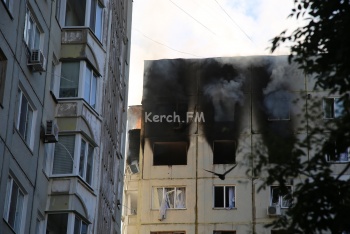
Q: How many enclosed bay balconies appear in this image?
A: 4